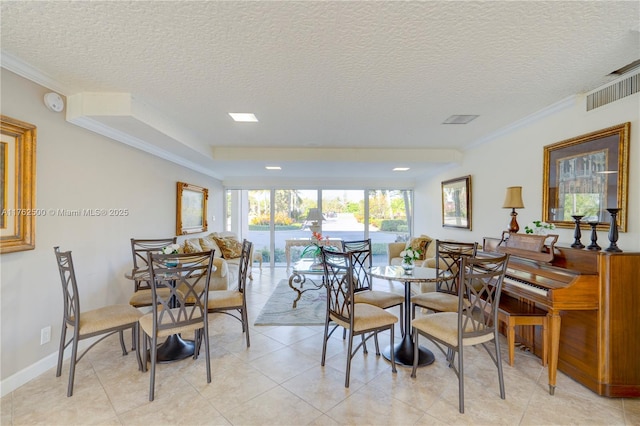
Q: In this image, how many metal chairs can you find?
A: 8